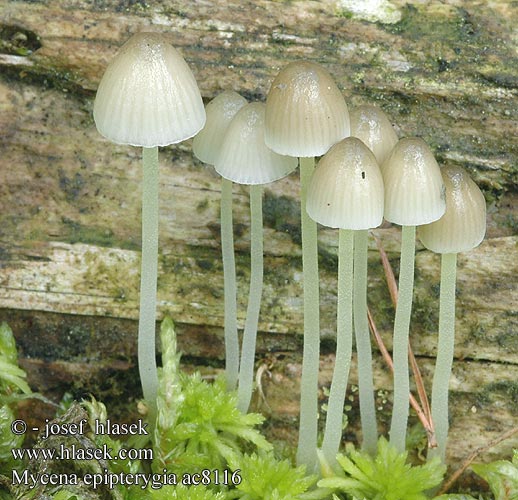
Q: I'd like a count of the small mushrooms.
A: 8